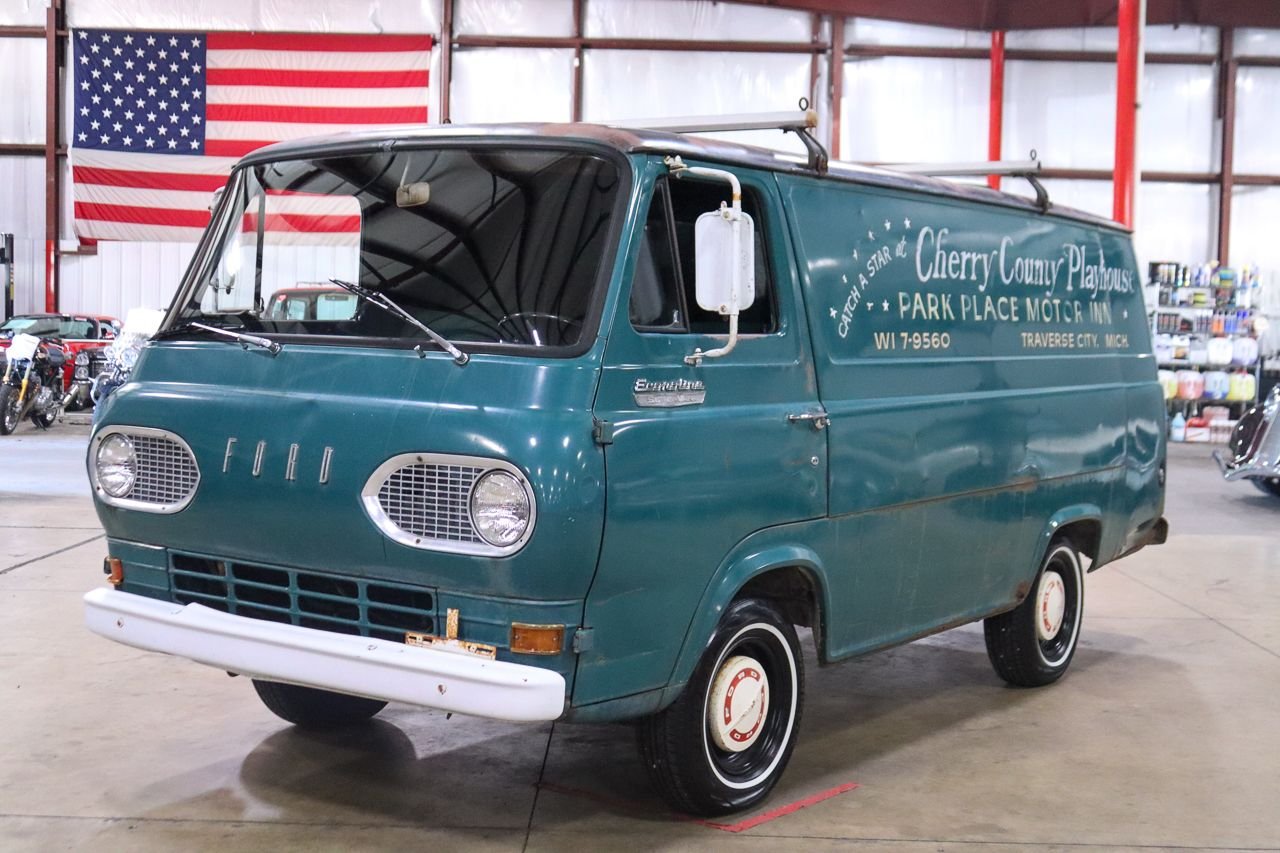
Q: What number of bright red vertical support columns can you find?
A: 2